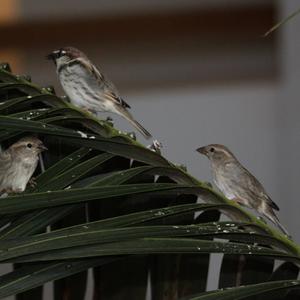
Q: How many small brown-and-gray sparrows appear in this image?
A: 3